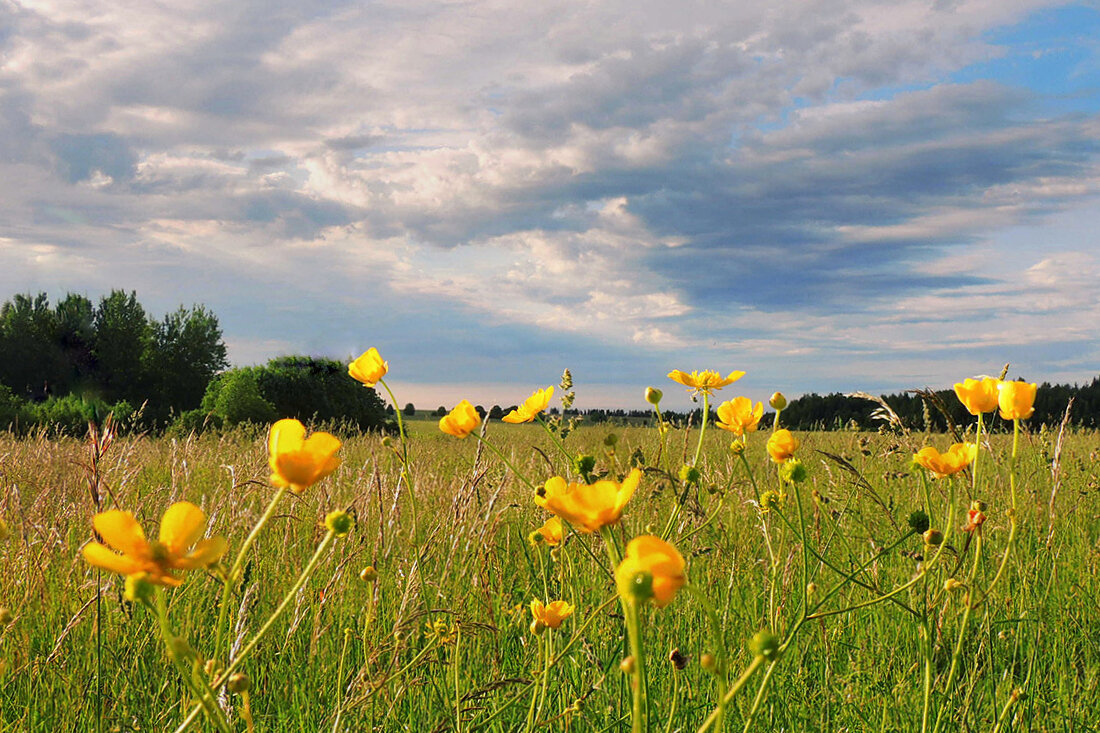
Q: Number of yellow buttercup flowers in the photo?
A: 15